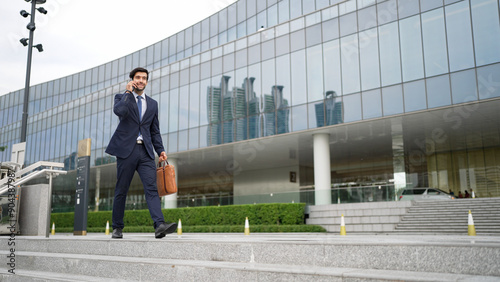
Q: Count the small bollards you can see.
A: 6